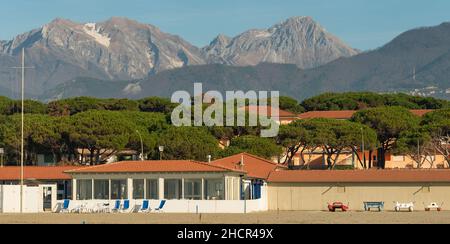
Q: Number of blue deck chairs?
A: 5